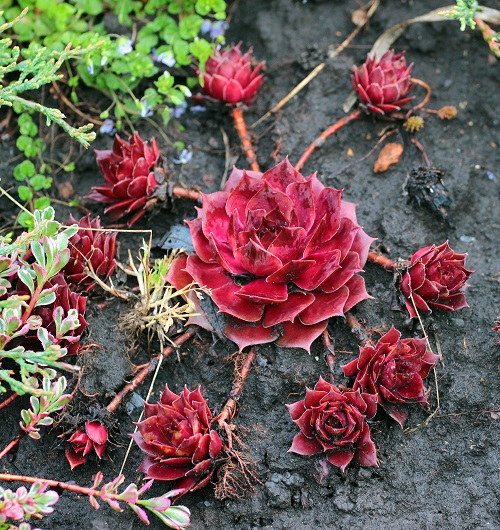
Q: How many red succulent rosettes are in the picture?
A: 11